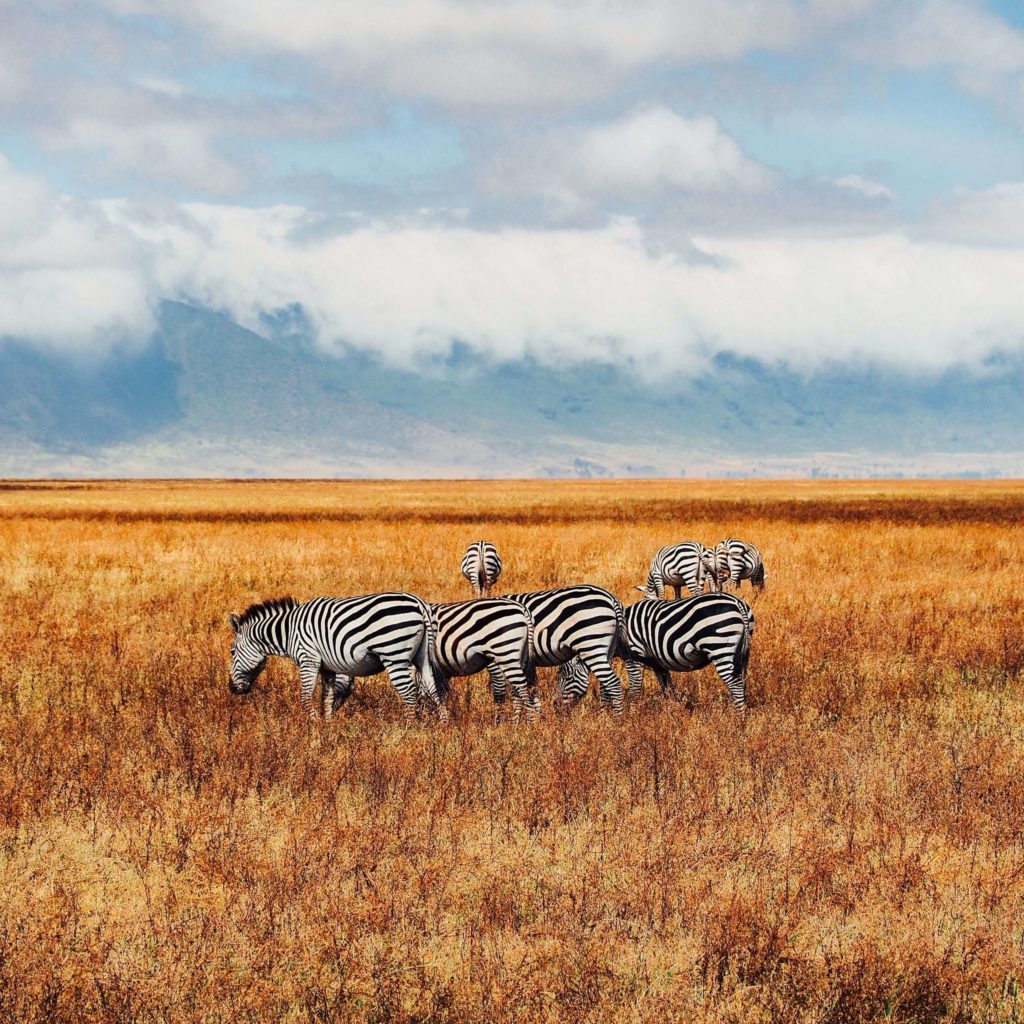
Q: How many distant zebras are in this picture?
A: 4